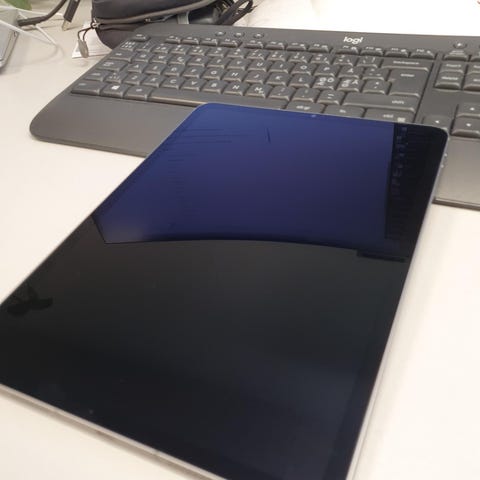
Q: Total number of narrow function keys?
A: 12